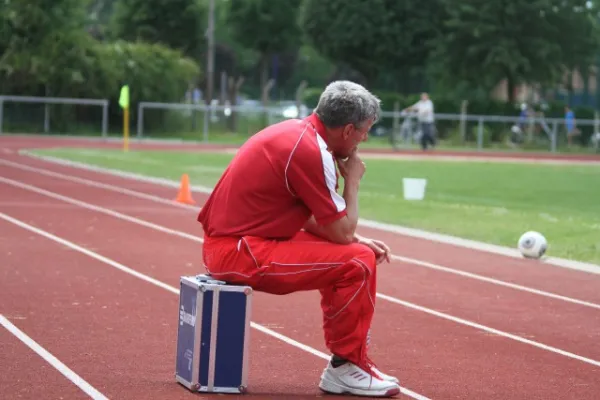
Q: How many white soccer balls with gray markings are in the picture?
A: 1